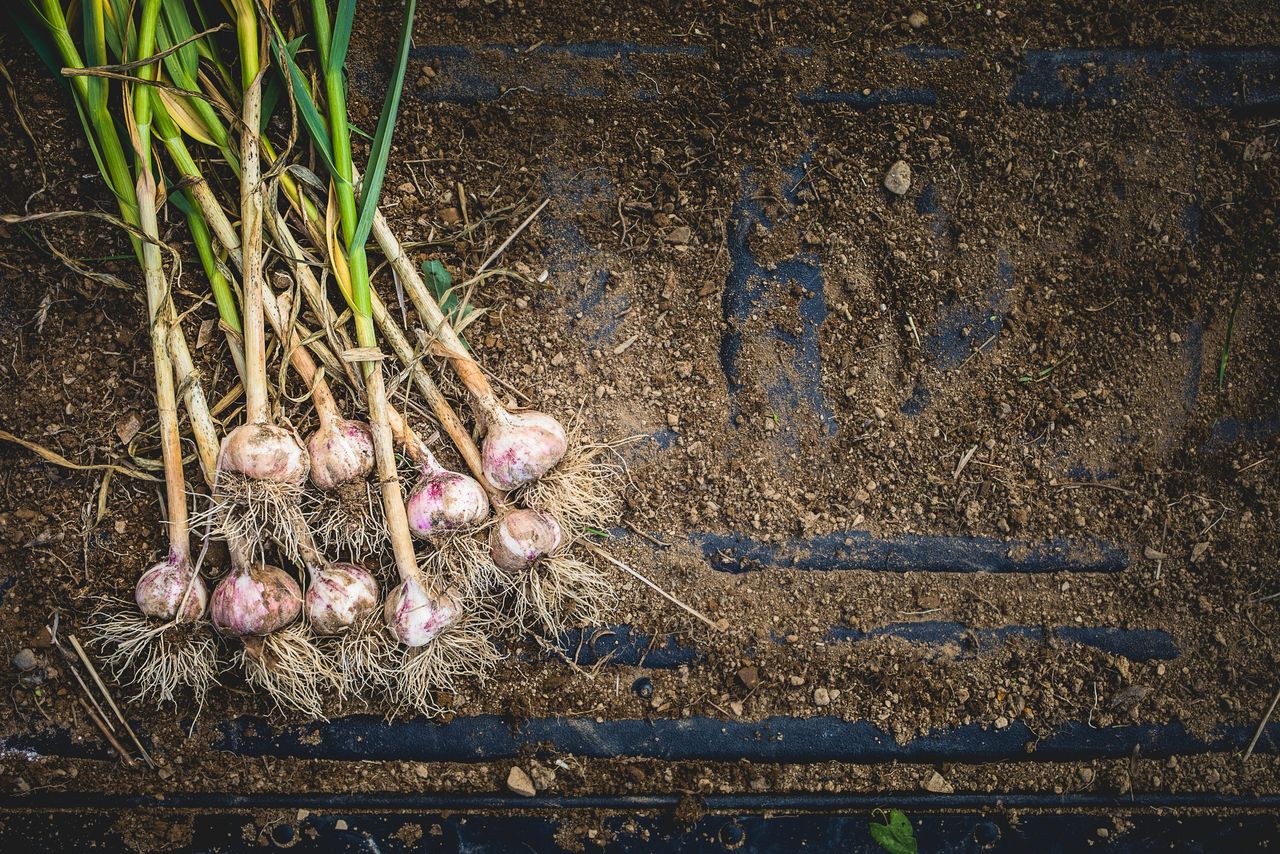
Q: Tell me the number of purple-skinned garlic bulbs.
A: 9